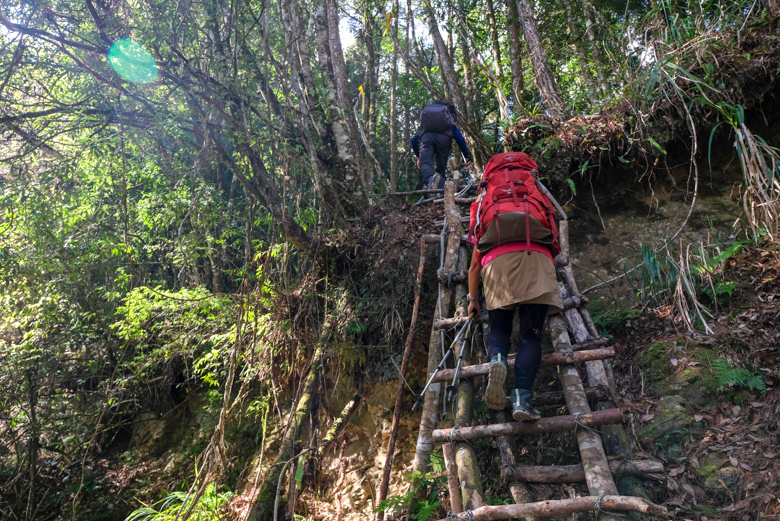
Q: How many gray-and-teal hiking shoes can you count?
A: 2